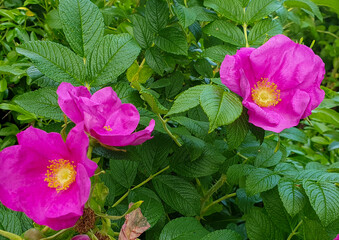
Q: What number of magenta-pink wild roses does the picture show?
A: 3